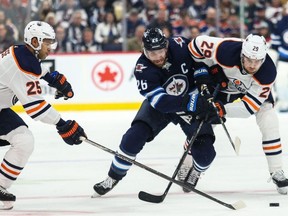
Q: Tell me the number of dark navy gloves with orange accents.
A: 4